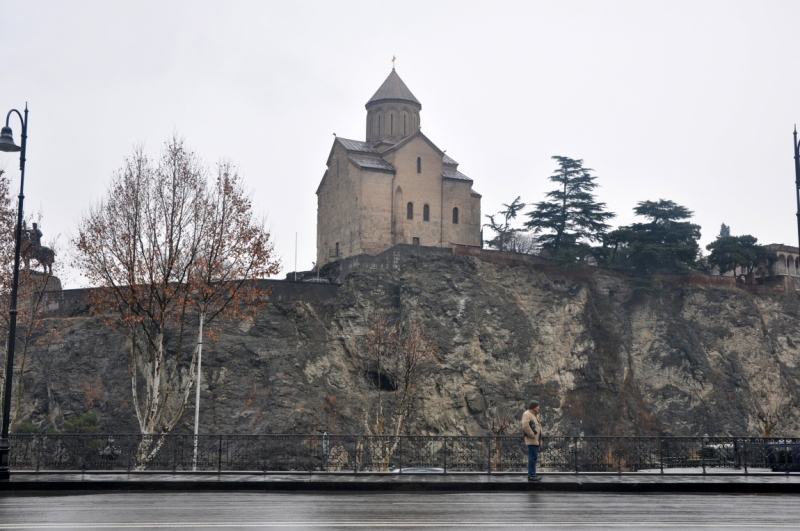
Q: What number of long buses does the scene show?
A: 0